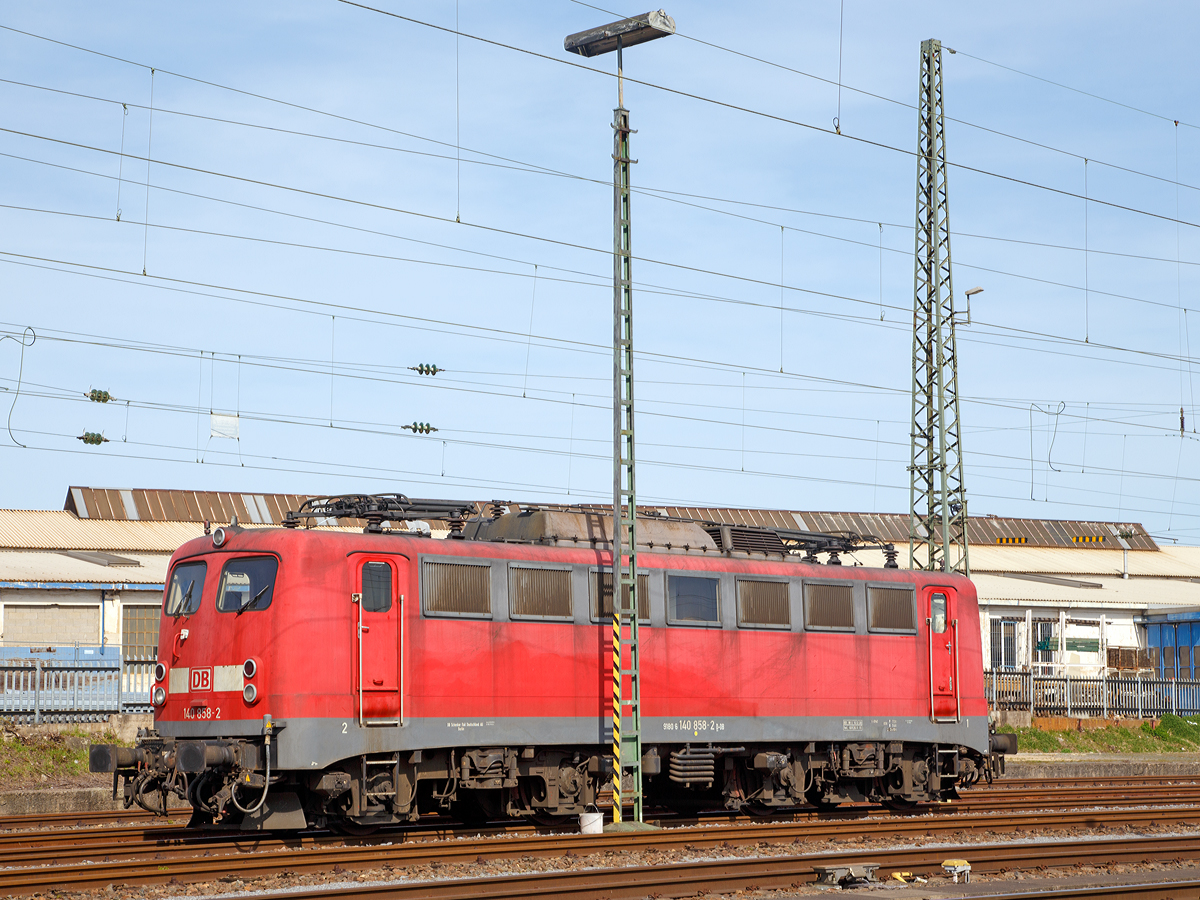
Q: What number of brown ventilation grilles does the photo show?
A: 6